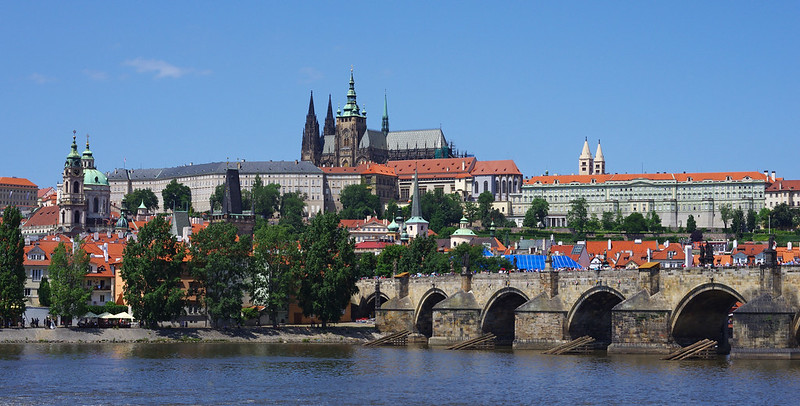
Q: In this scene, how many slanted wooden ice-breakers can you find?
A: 4